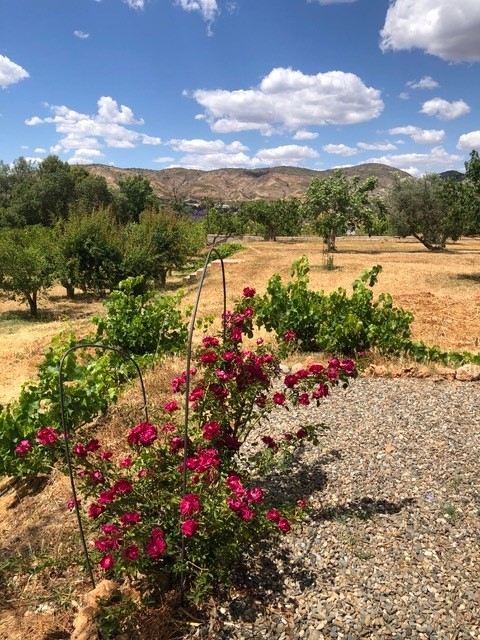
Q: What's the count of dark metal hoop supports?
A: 2